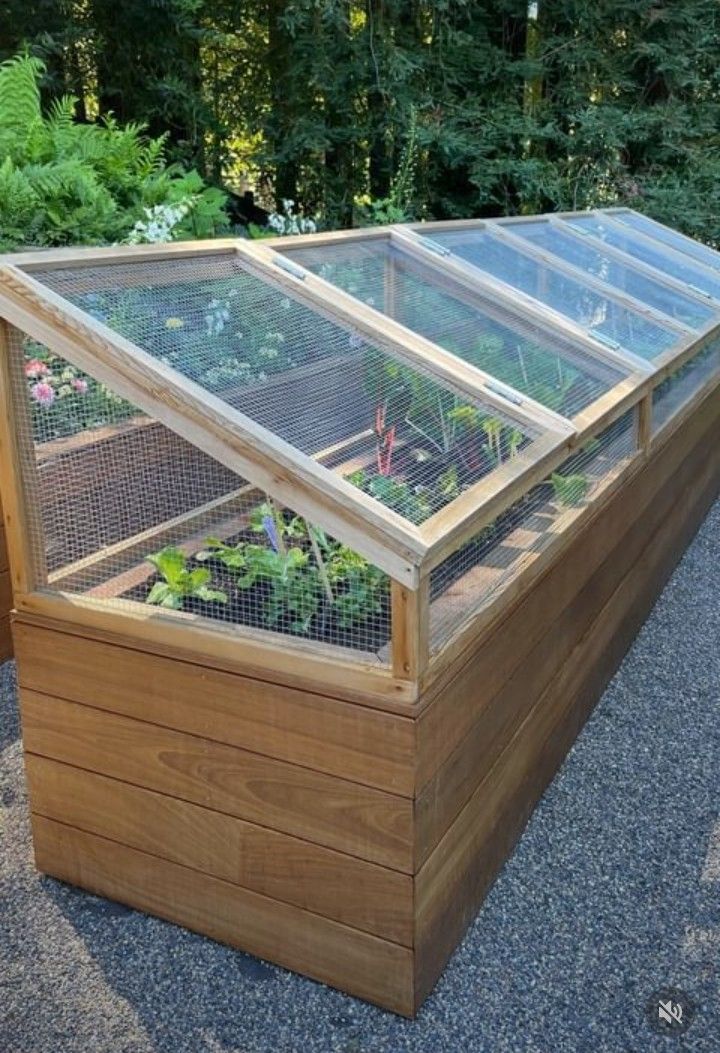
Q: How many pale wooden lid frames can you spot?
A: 6